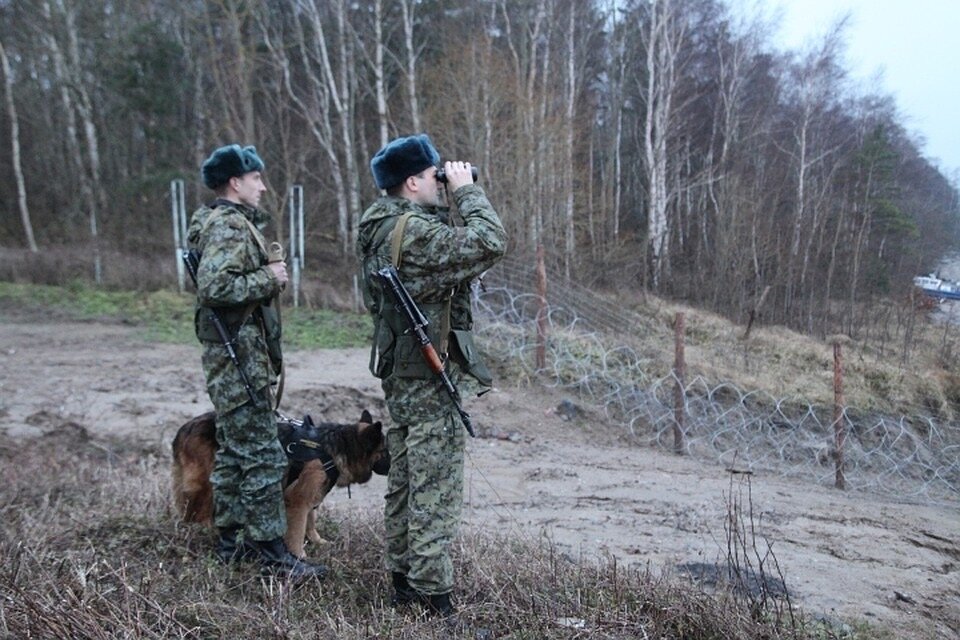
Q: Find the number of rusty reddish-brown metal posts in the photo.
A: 3